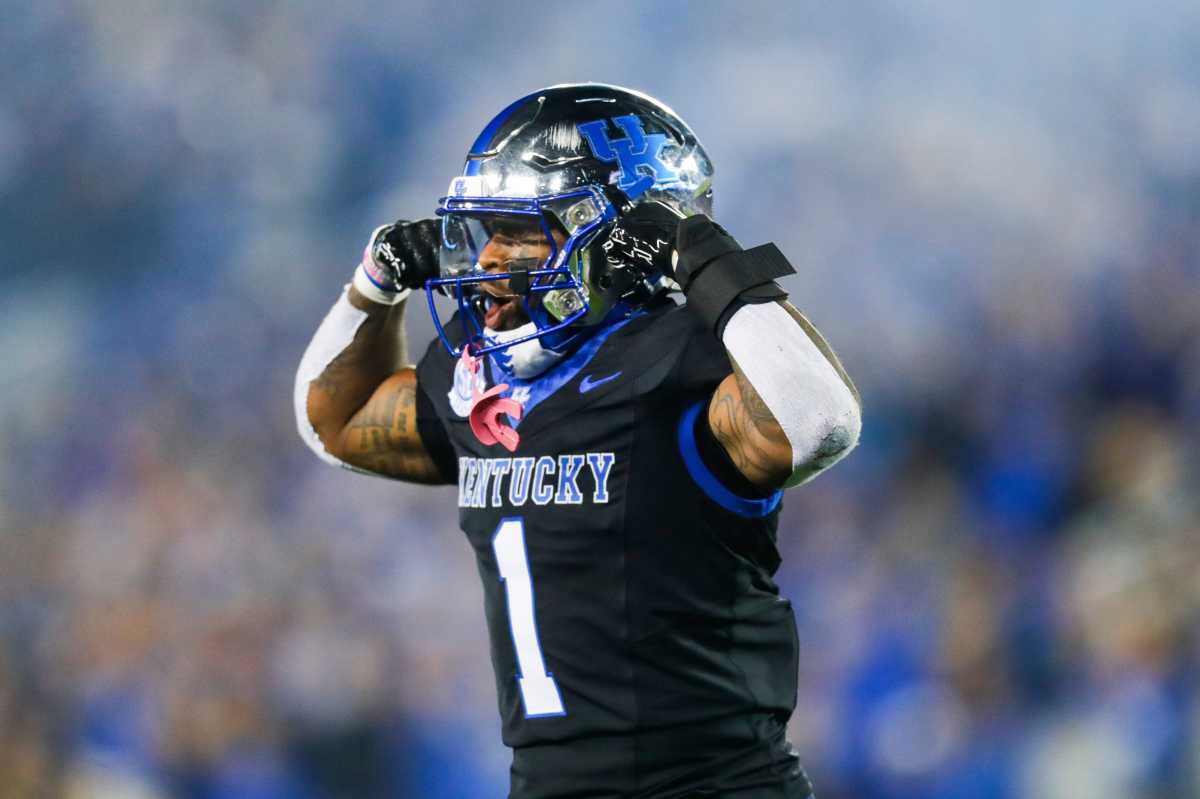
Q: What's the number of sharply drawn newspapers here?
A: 0